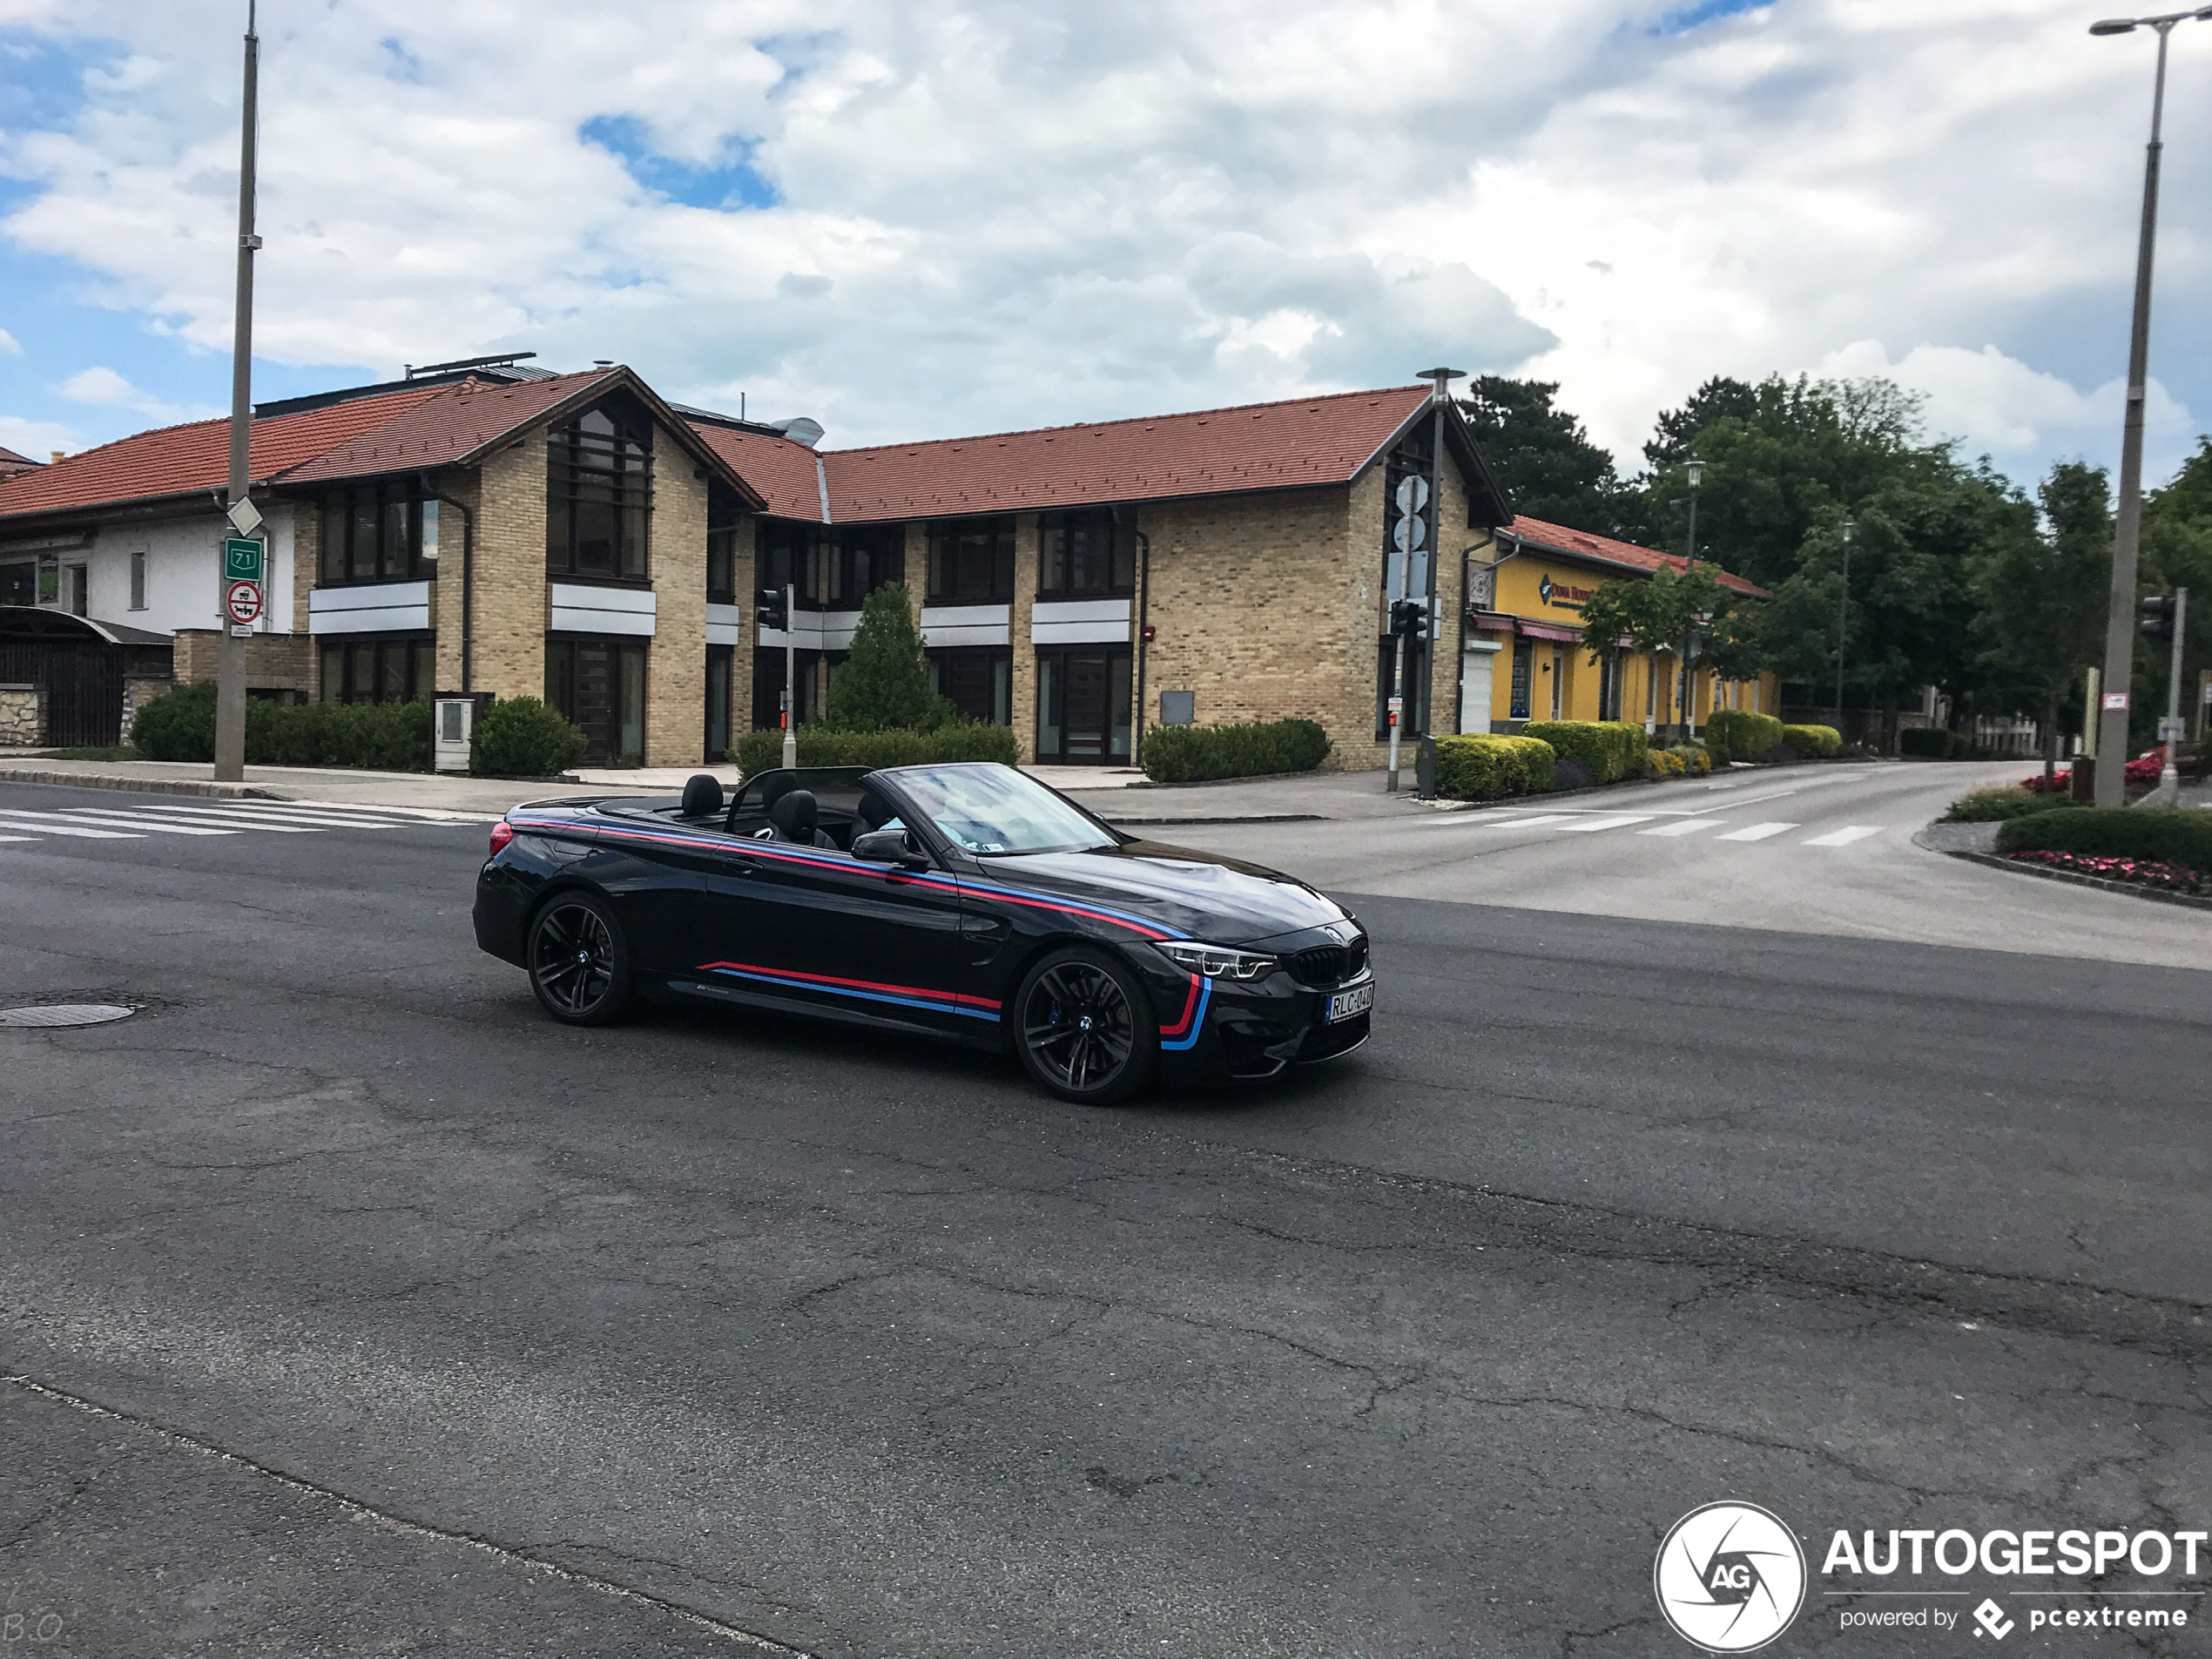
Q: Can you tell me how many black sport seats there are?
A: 4